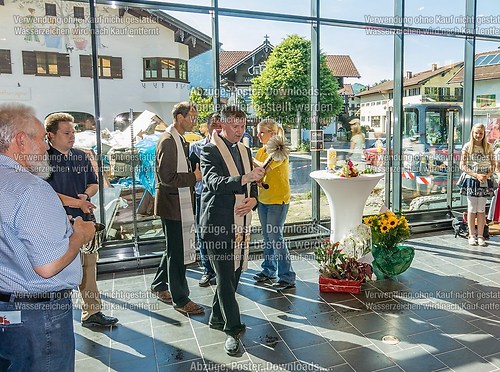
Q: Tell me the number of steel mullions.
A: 5